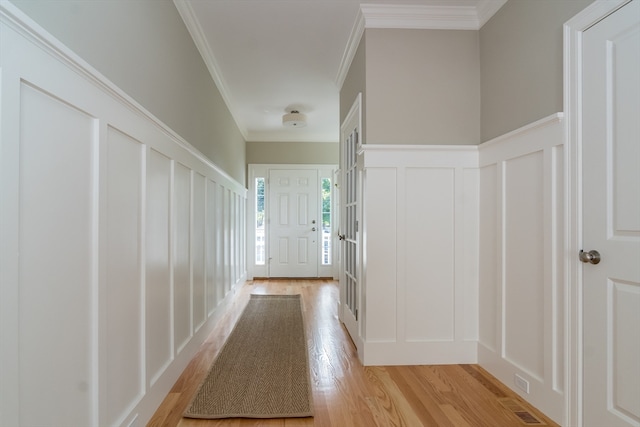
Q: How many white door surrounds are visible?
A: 3